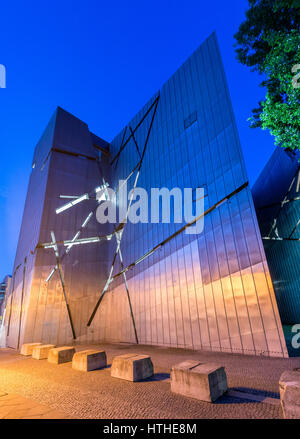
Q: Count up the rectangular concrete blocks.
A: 7